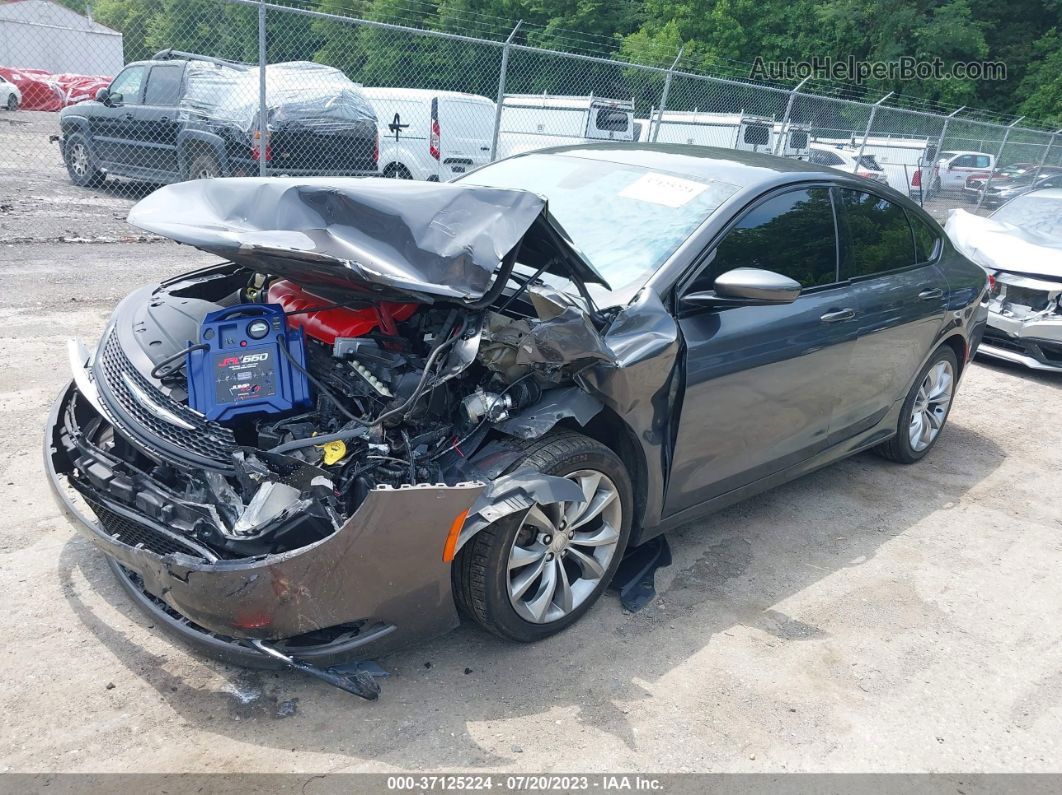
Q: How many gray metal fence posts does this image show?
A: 8